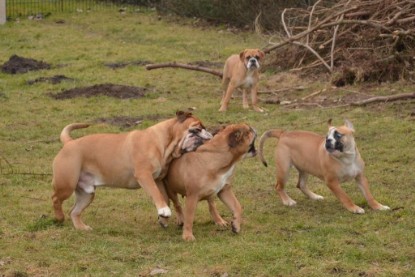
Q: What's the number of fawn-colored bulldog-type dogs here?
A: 4